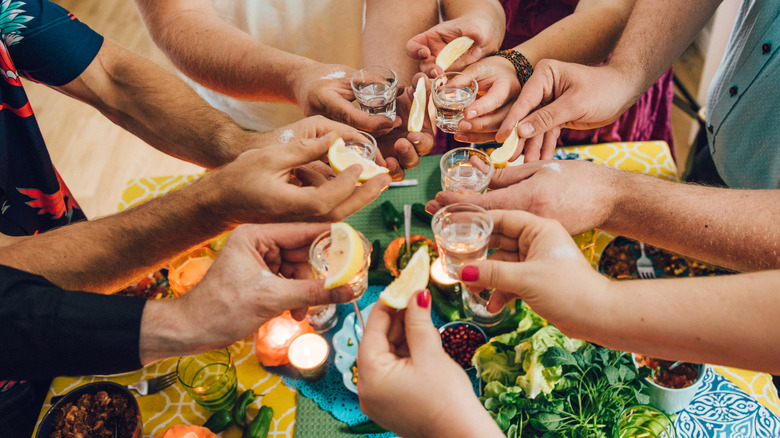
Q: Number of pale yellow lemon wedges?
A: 6